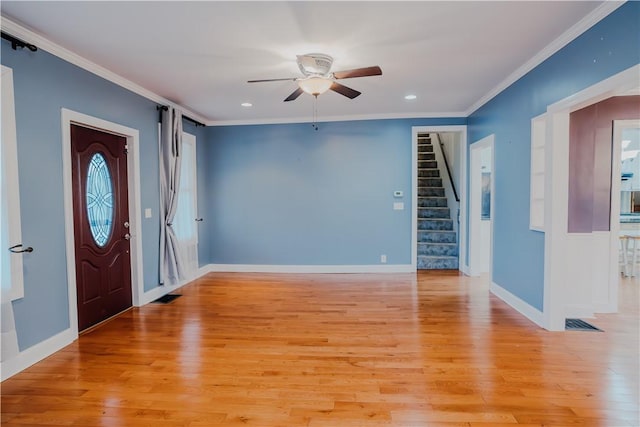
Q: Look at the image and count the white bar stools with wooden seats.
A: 2